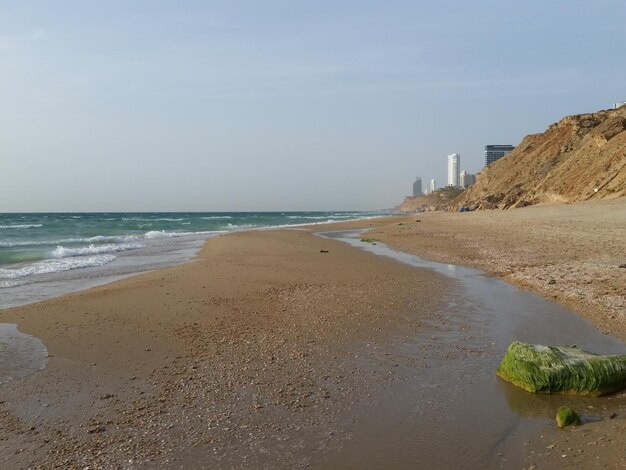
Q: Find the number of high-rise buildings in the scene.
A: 5